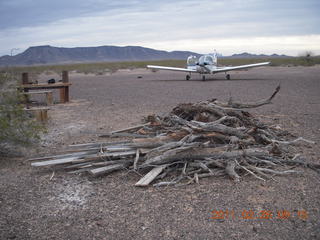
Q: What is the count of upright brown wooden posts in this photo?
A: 2